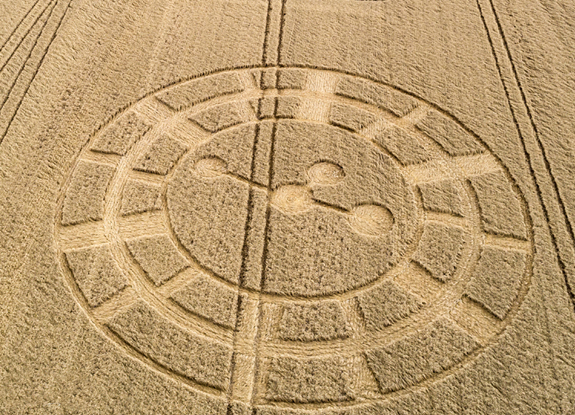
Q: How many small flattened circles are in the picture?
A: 4